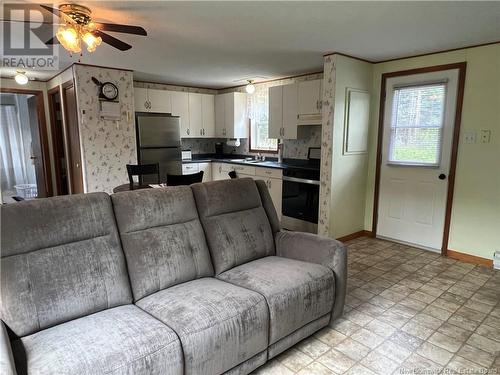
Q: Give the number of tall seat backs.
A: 3